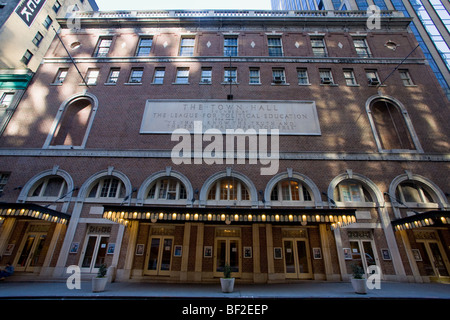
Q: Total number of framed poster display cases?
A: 12